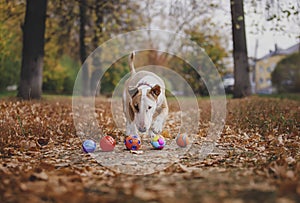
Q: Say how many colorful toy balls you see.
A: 5